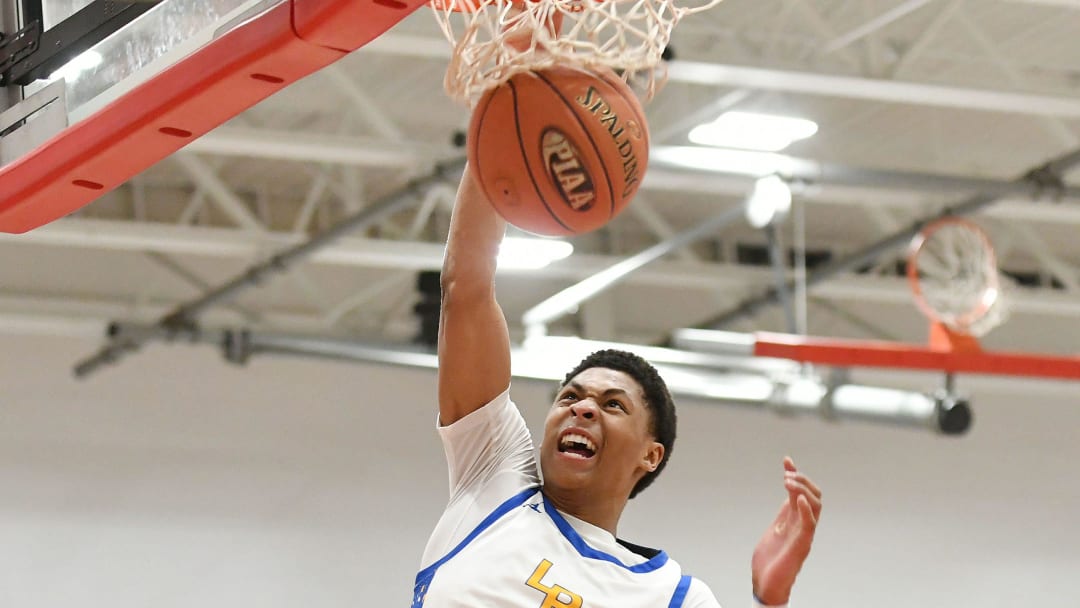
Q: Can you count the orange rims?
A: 2